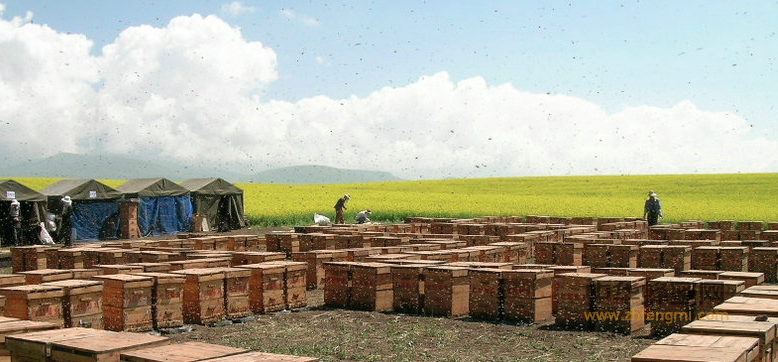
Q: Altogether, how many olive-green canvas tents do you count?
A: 4